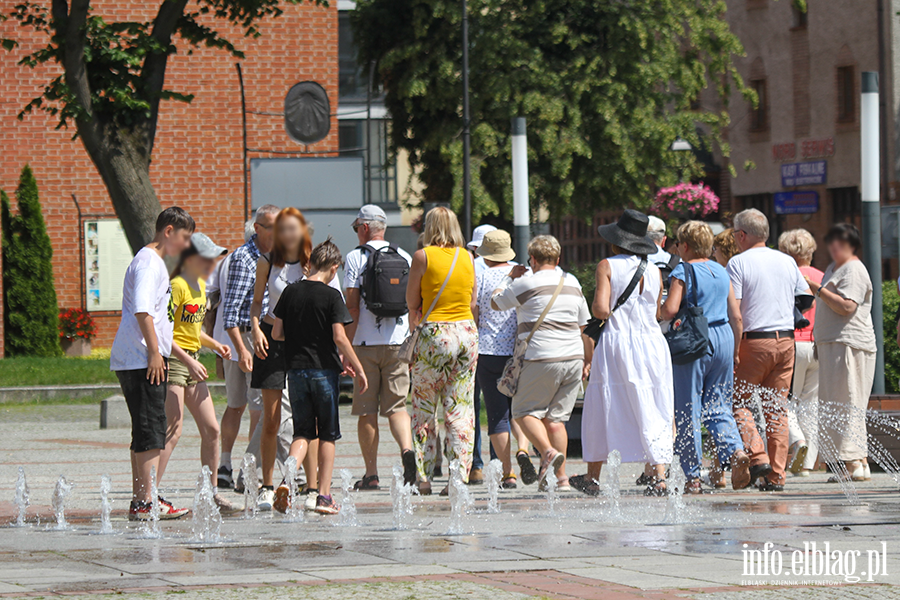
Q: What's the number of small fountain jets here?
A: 14